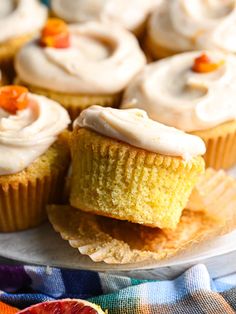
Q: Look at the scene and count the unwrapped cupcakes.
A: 1